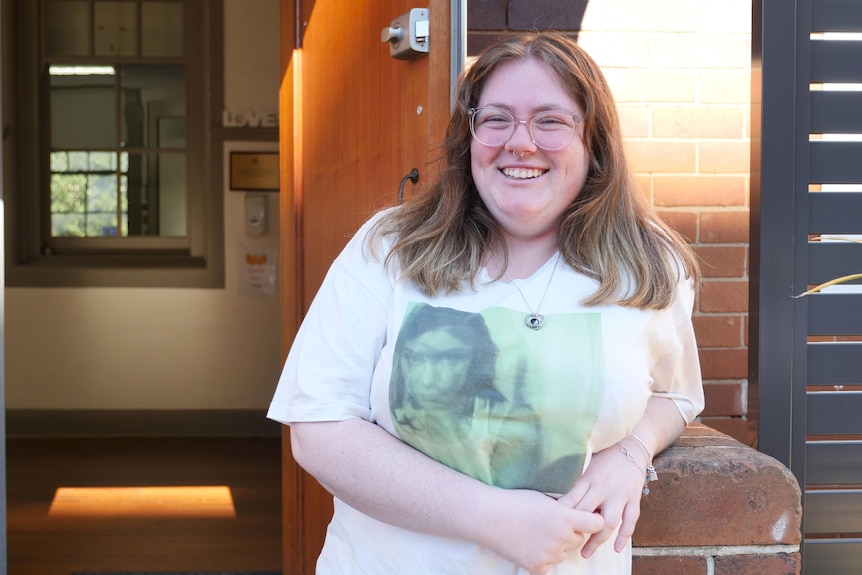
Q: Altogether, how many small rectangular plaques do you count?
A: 1